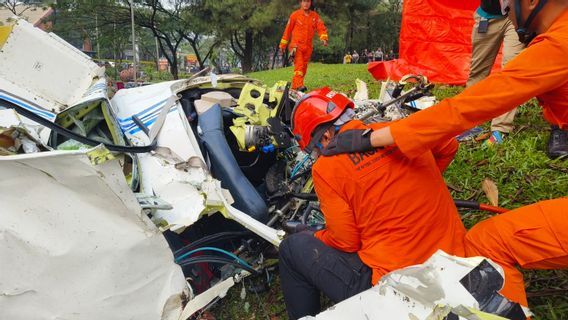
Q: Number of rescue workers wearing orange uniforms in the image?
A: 3